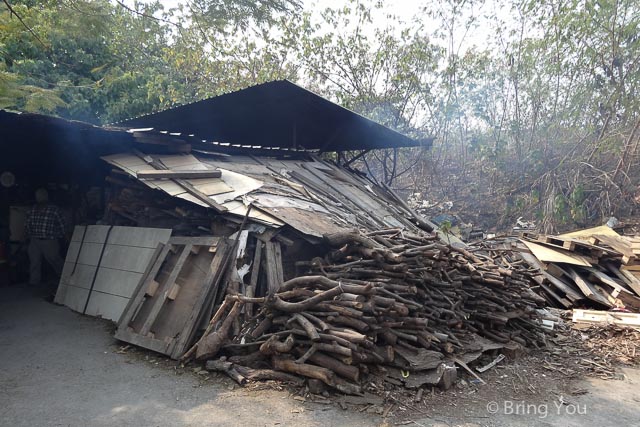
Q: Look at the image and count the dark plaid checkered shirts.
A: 1